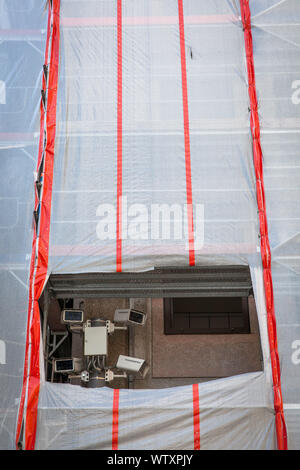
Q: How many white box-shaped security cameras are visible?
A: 4